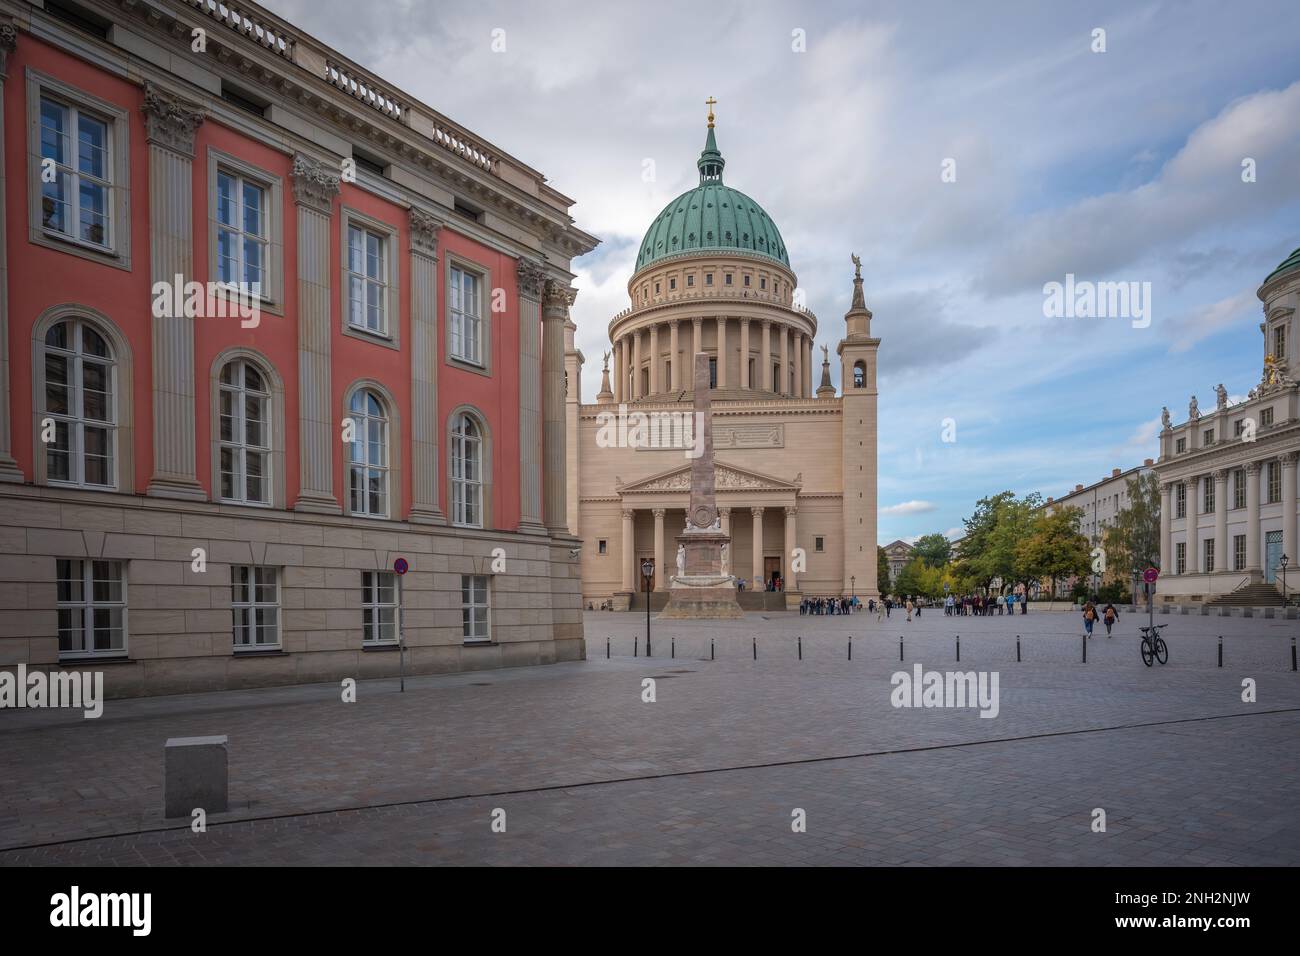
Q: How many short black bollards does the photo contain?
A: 13